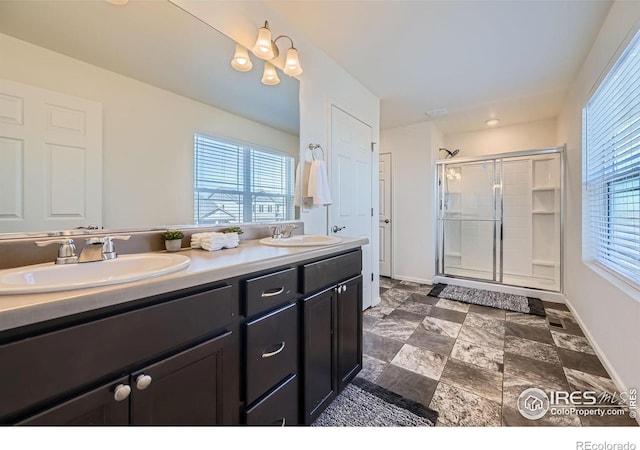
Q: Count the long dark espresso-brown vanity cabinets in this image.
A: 1